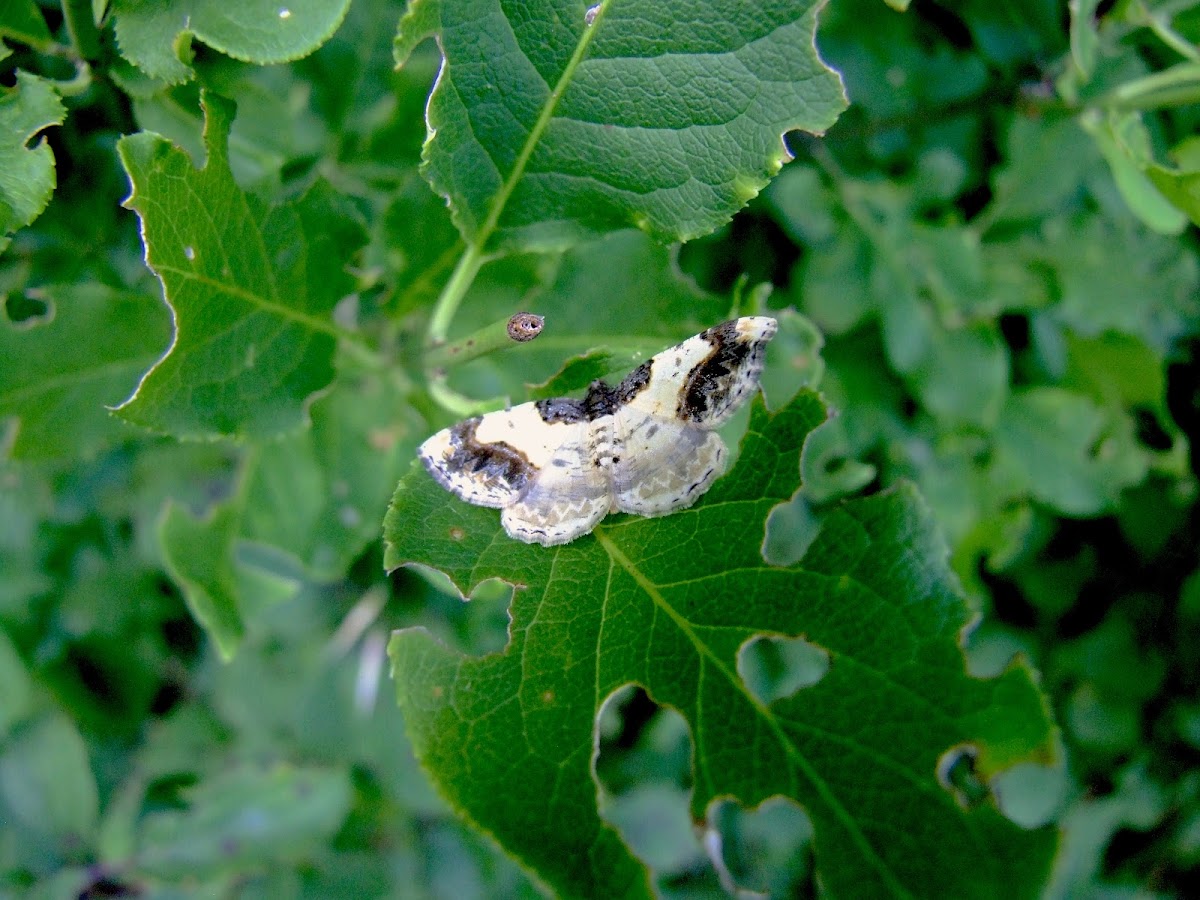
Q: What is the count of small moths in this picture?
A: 1